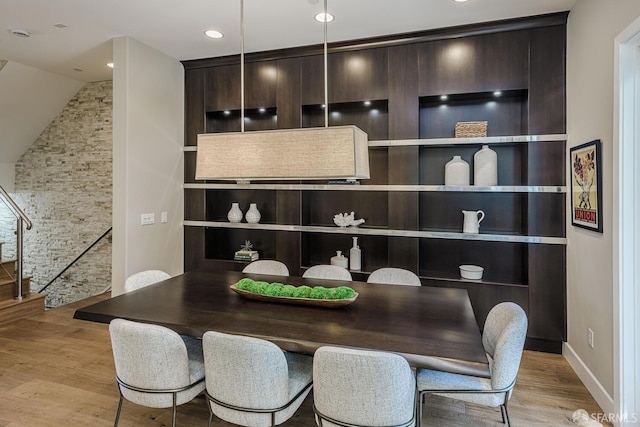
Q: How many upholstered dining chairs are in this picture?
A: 8